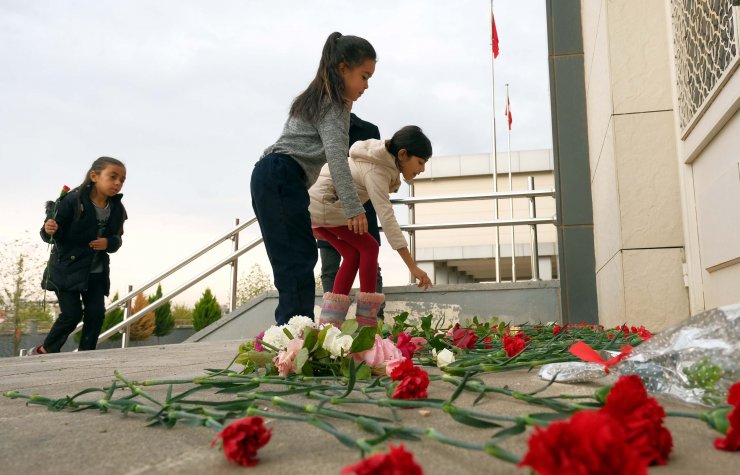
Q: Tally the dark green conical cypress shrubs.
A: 3